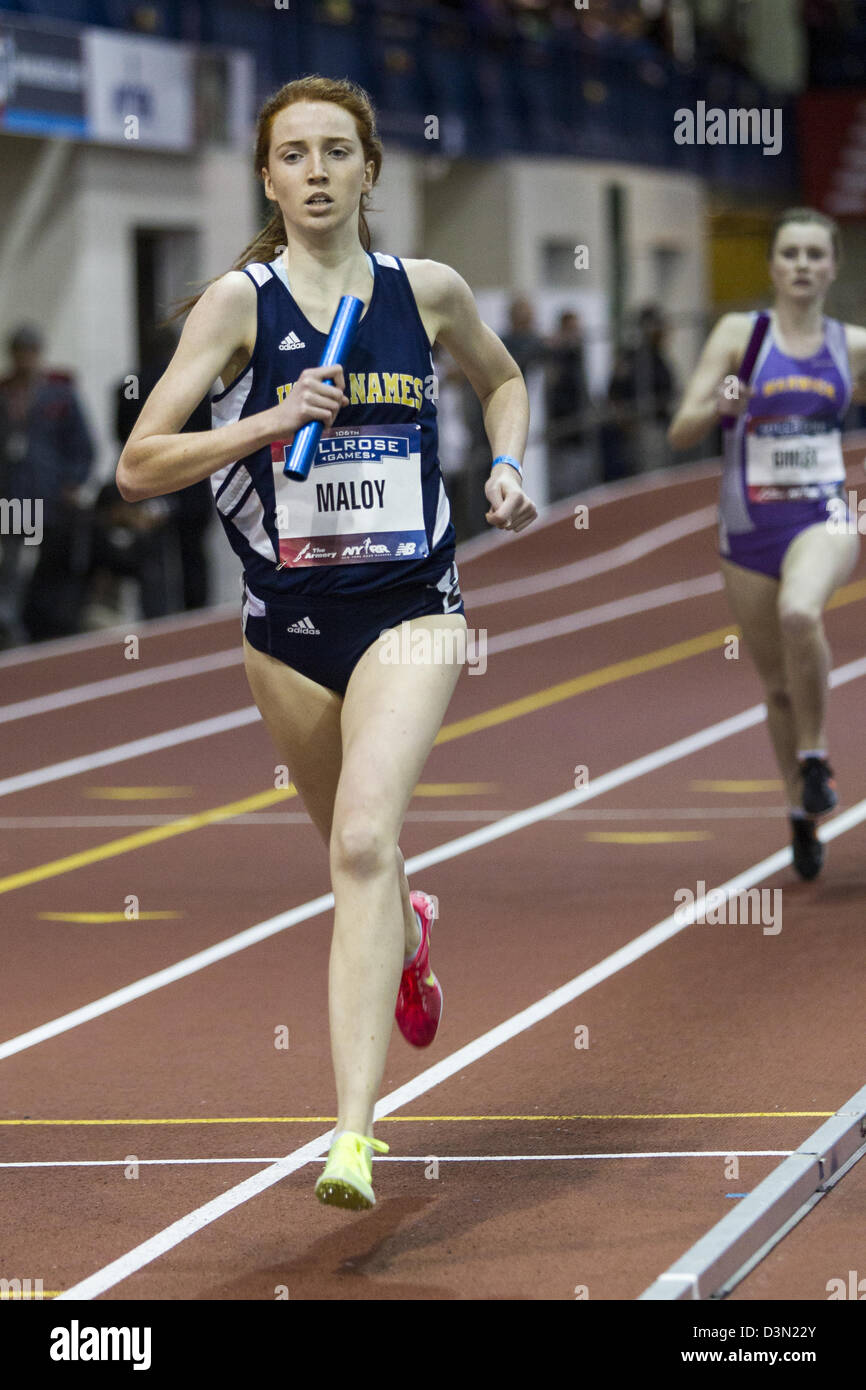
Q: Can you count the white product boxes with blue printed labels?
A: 0